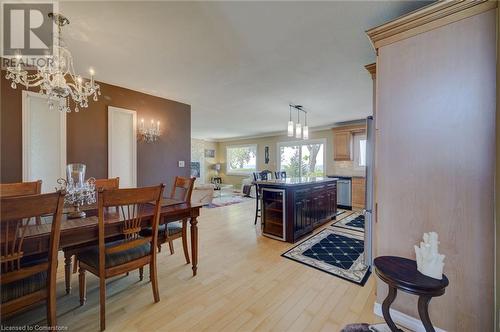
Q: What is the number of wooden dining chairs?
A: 5